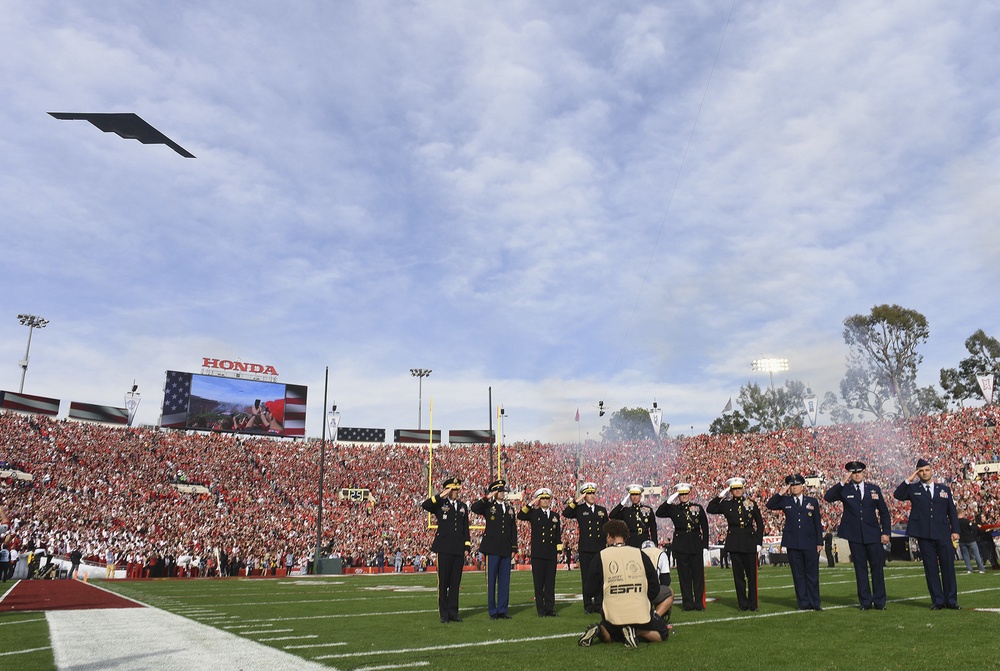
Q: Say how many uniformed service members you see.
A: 10